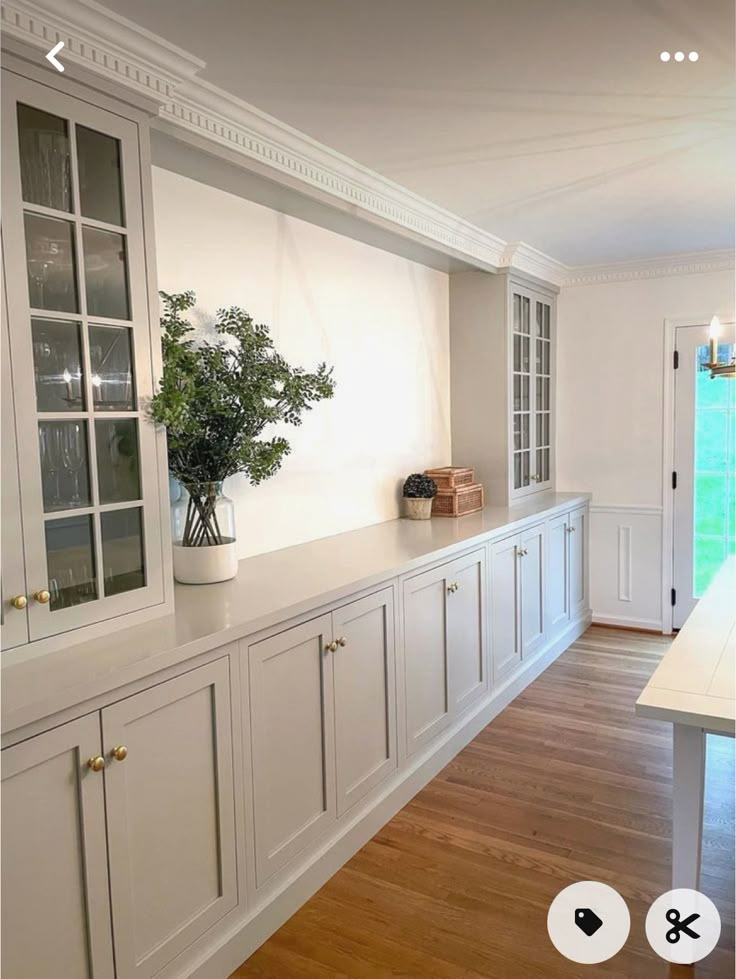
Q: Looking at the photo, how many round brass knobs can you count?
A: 14